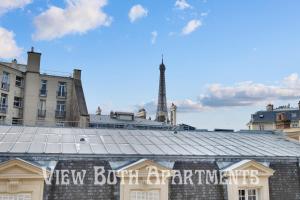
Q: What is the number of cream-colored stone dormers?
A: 3